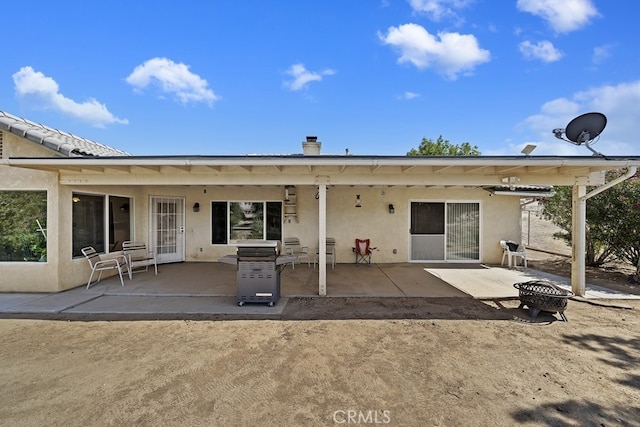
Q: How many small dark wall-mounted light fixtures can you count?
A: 2